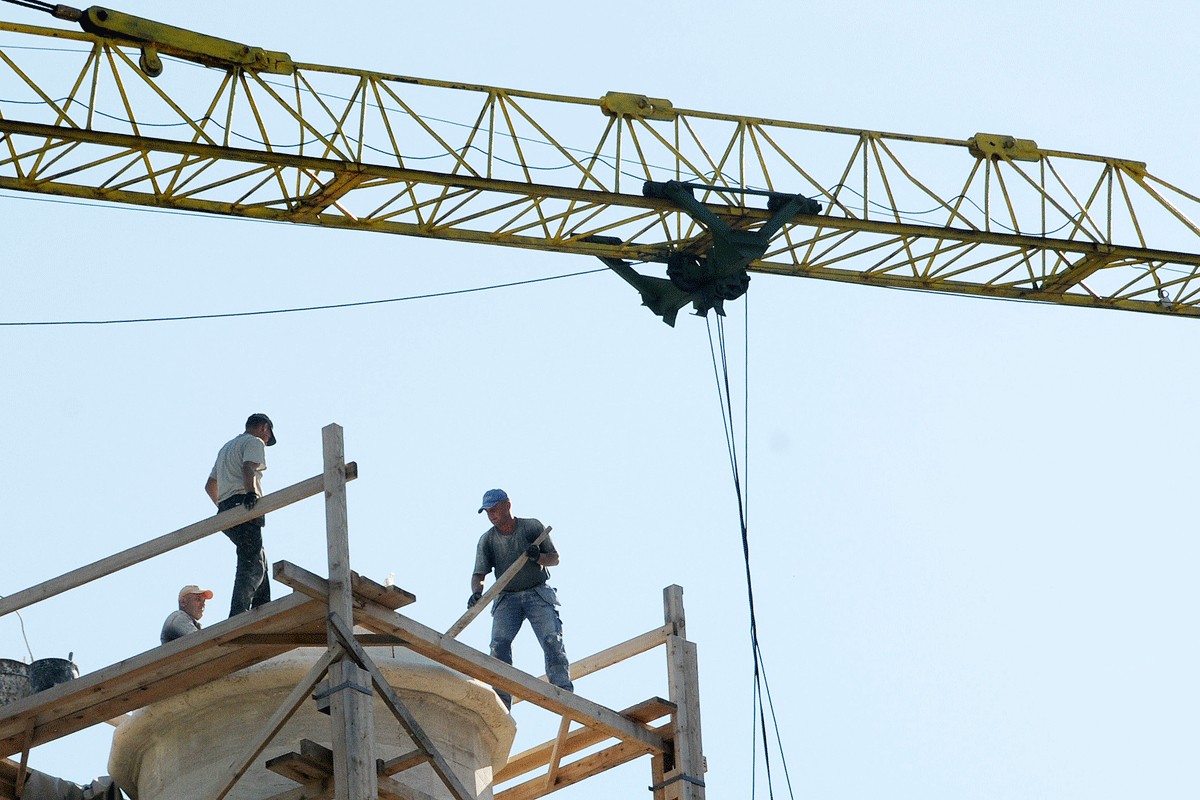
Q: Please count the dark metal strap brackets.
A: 2